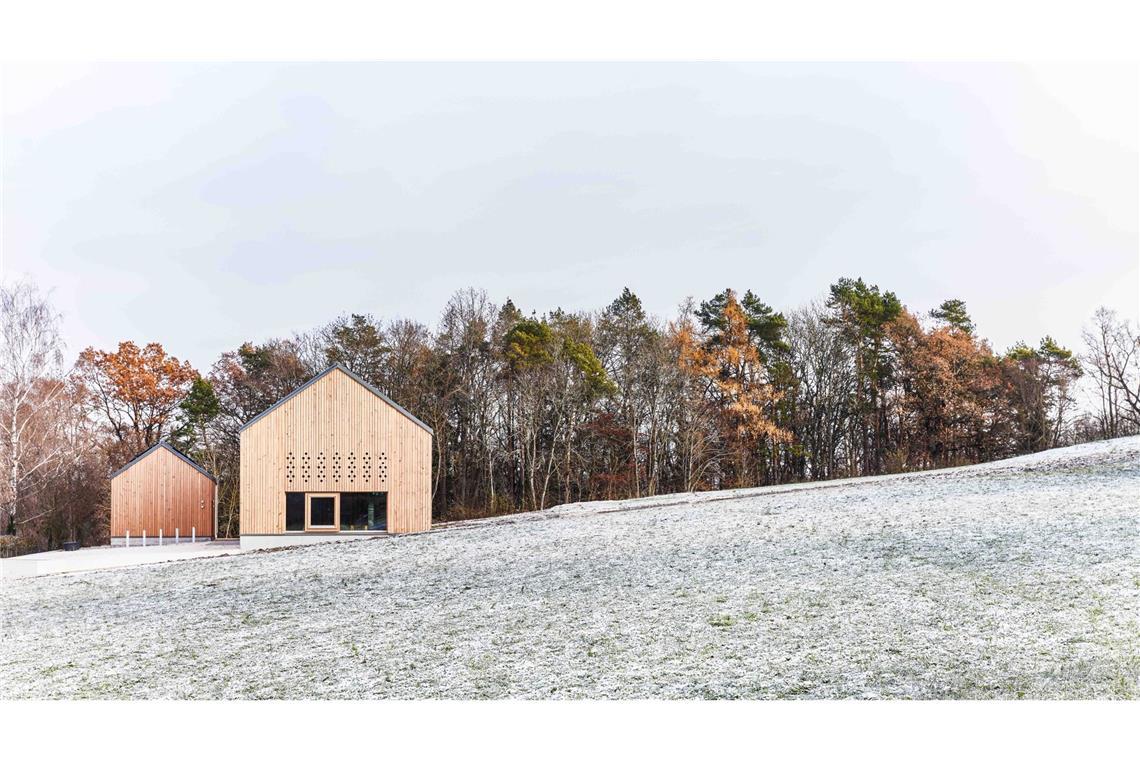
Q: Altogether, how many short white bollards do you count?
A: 5